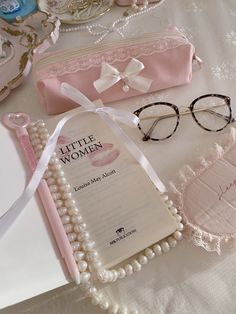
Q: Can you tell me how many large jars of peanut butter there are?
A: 0